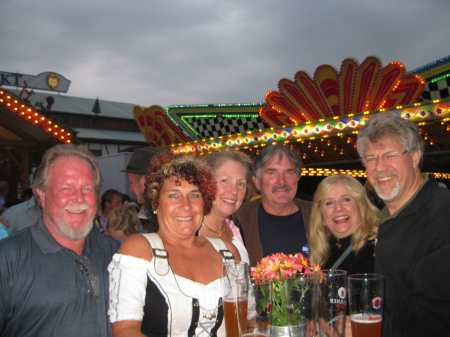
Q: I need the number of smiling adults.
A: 6